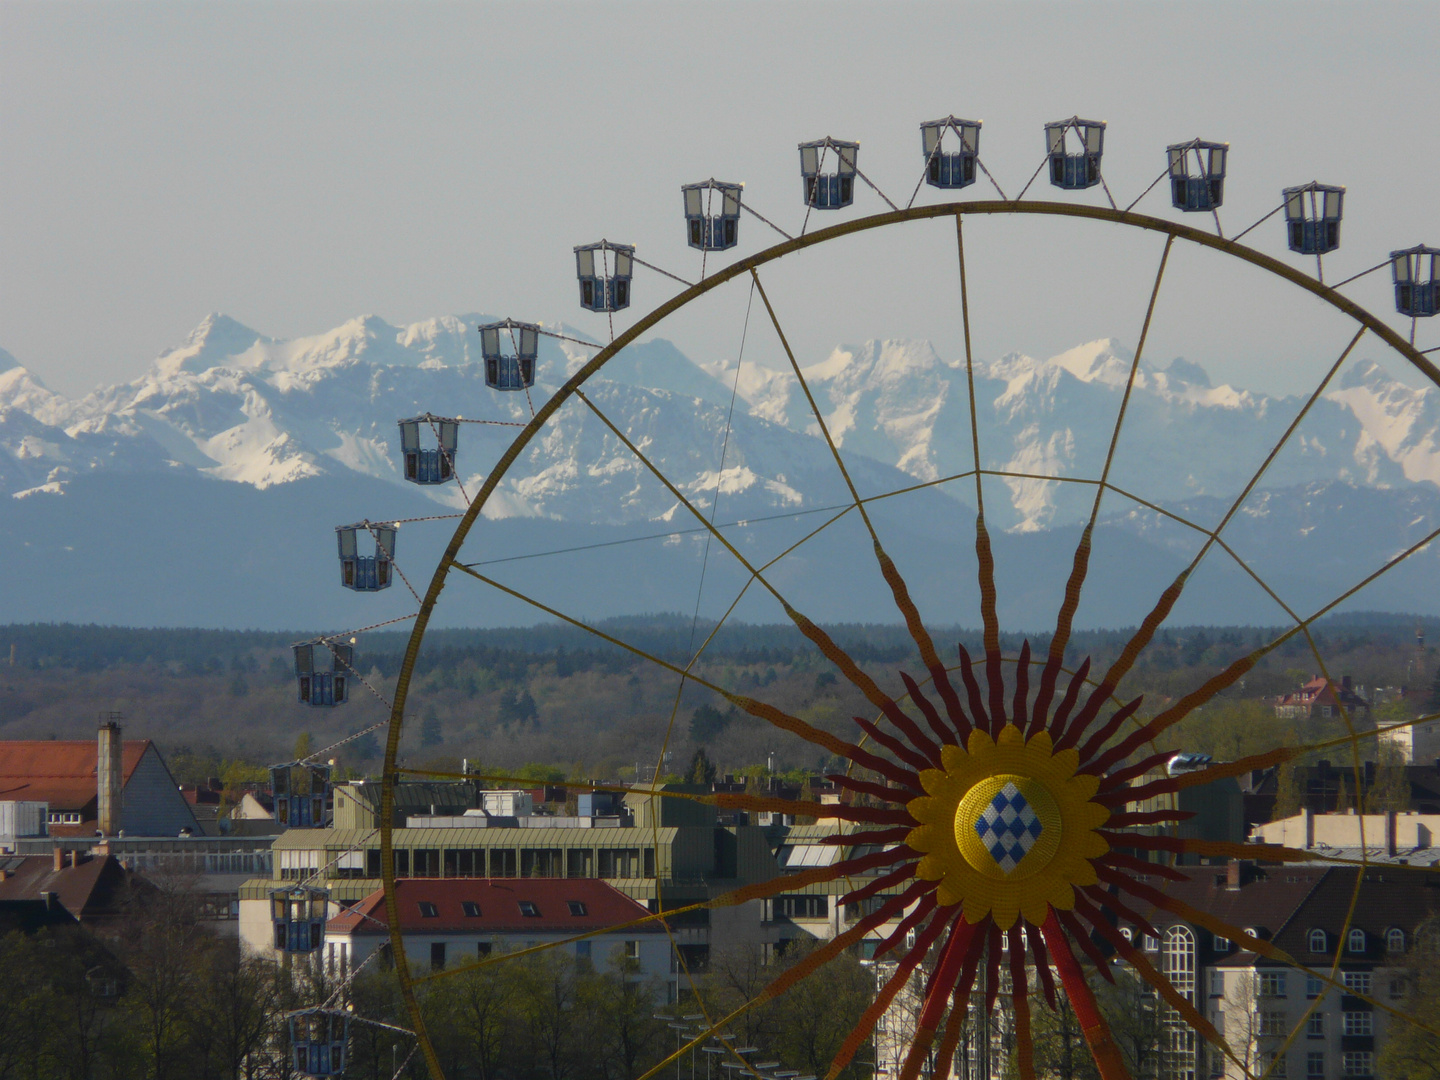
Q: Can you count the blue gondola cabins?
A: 15